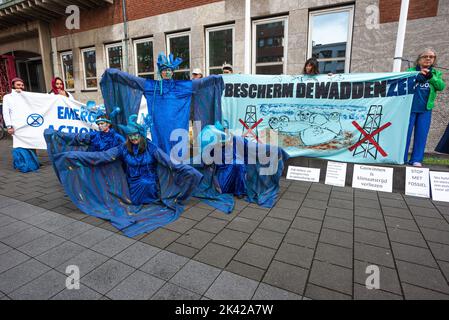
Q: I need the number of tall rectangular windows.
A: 8